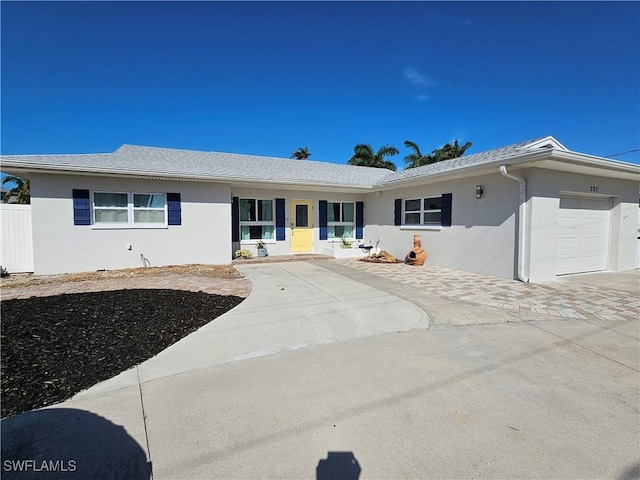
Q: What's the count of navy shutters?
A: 8